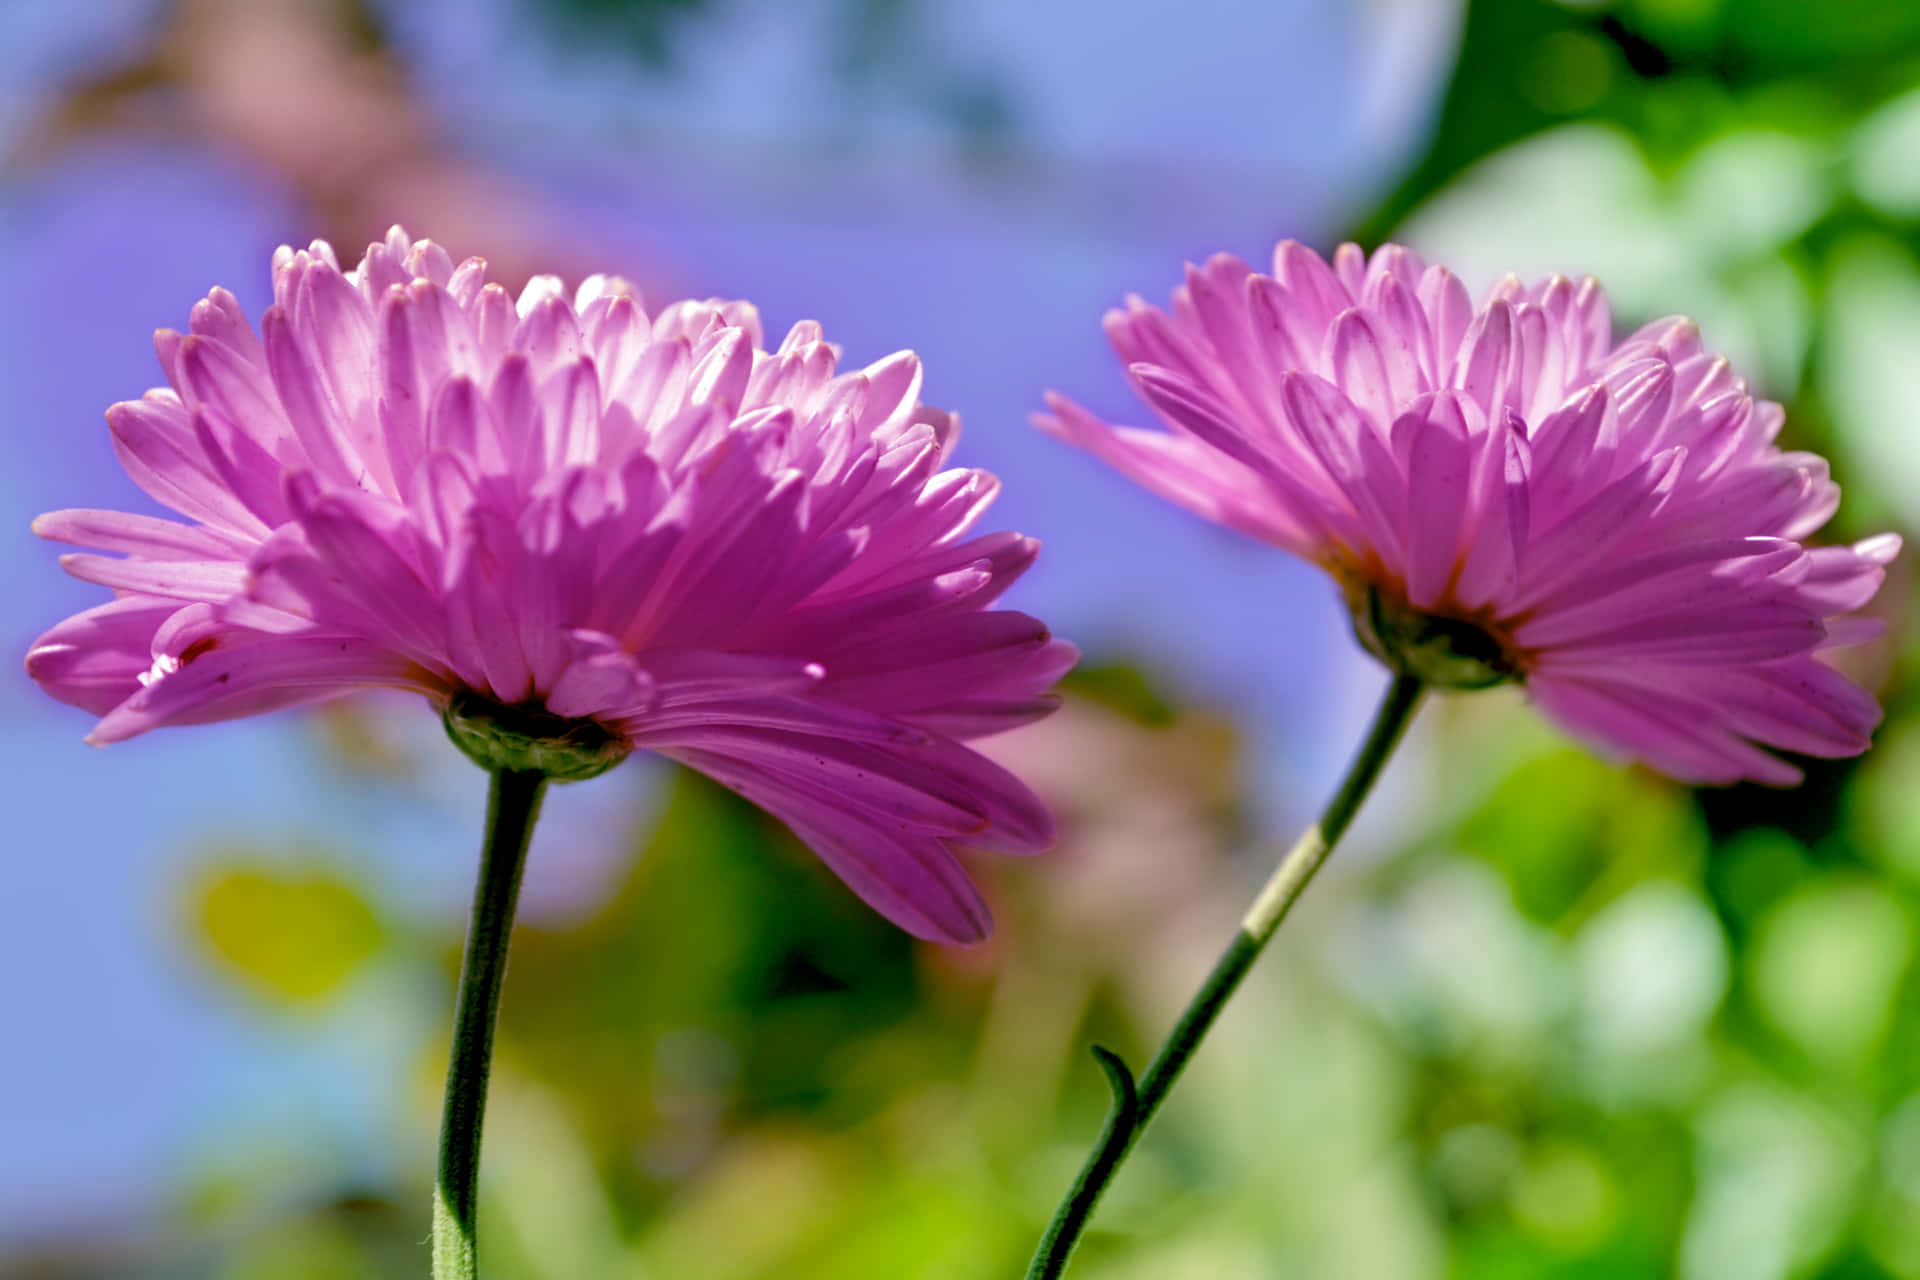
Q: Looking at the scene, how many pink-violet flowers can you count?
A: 2